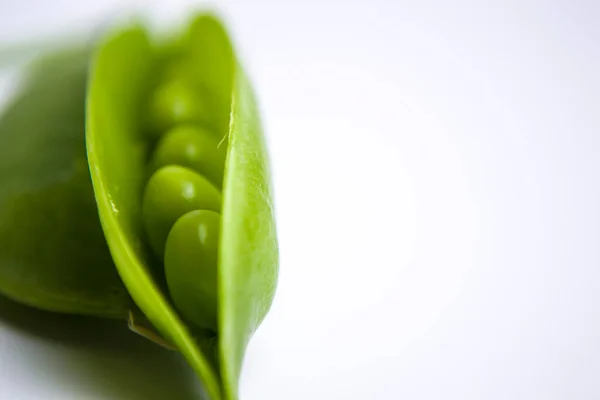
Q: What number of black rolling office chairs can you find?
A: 0